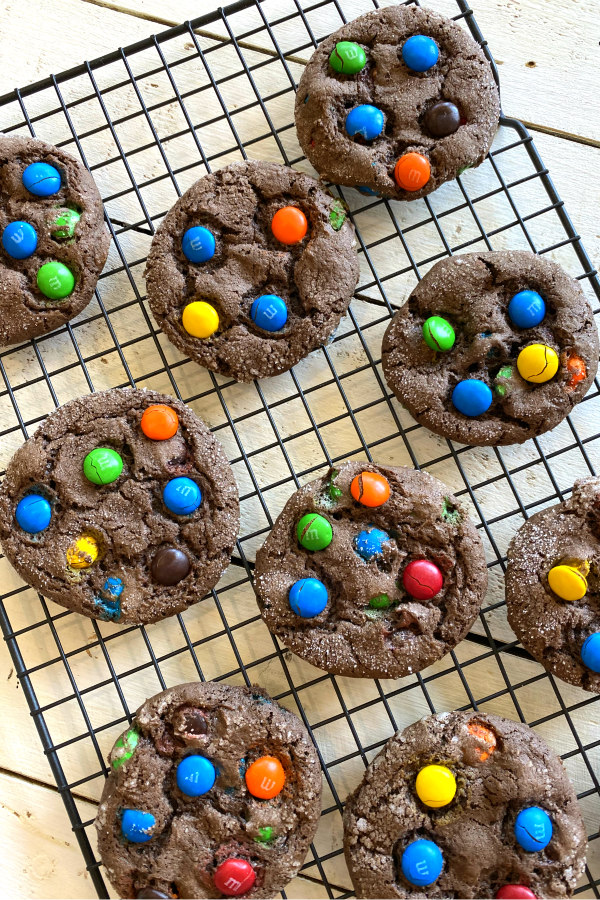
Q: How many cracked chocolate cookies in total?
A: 9